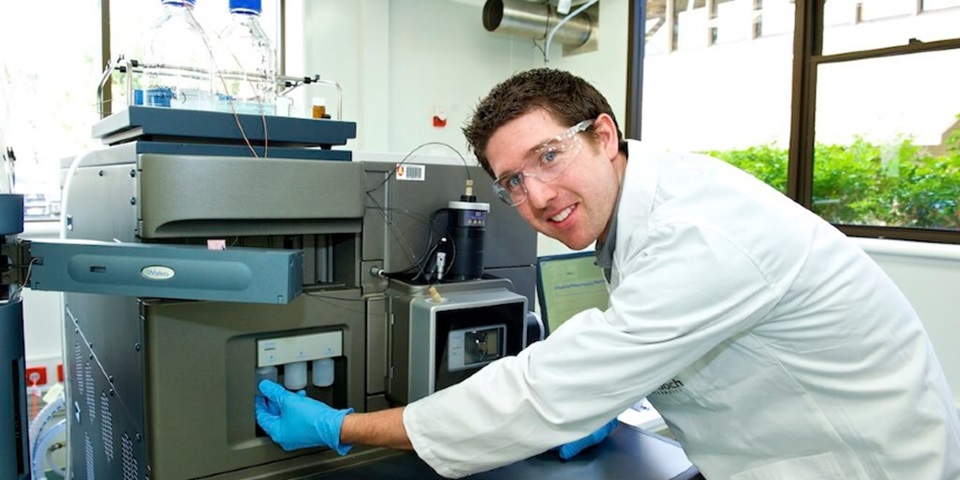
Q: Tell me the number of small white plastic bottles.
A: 3